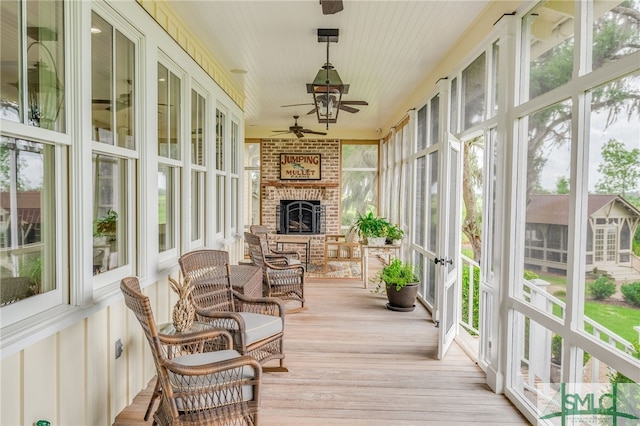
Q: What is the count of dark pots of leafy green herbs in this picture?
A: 1